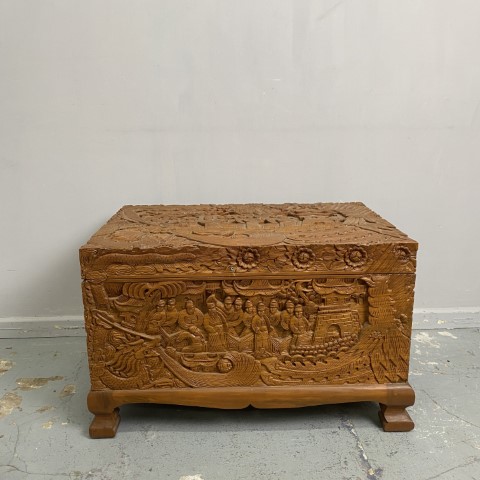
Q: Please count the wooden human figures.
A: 11